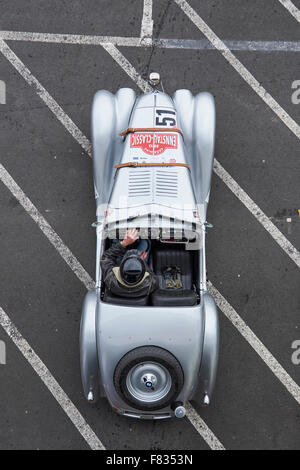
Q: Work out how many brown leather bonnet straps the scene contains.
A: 2